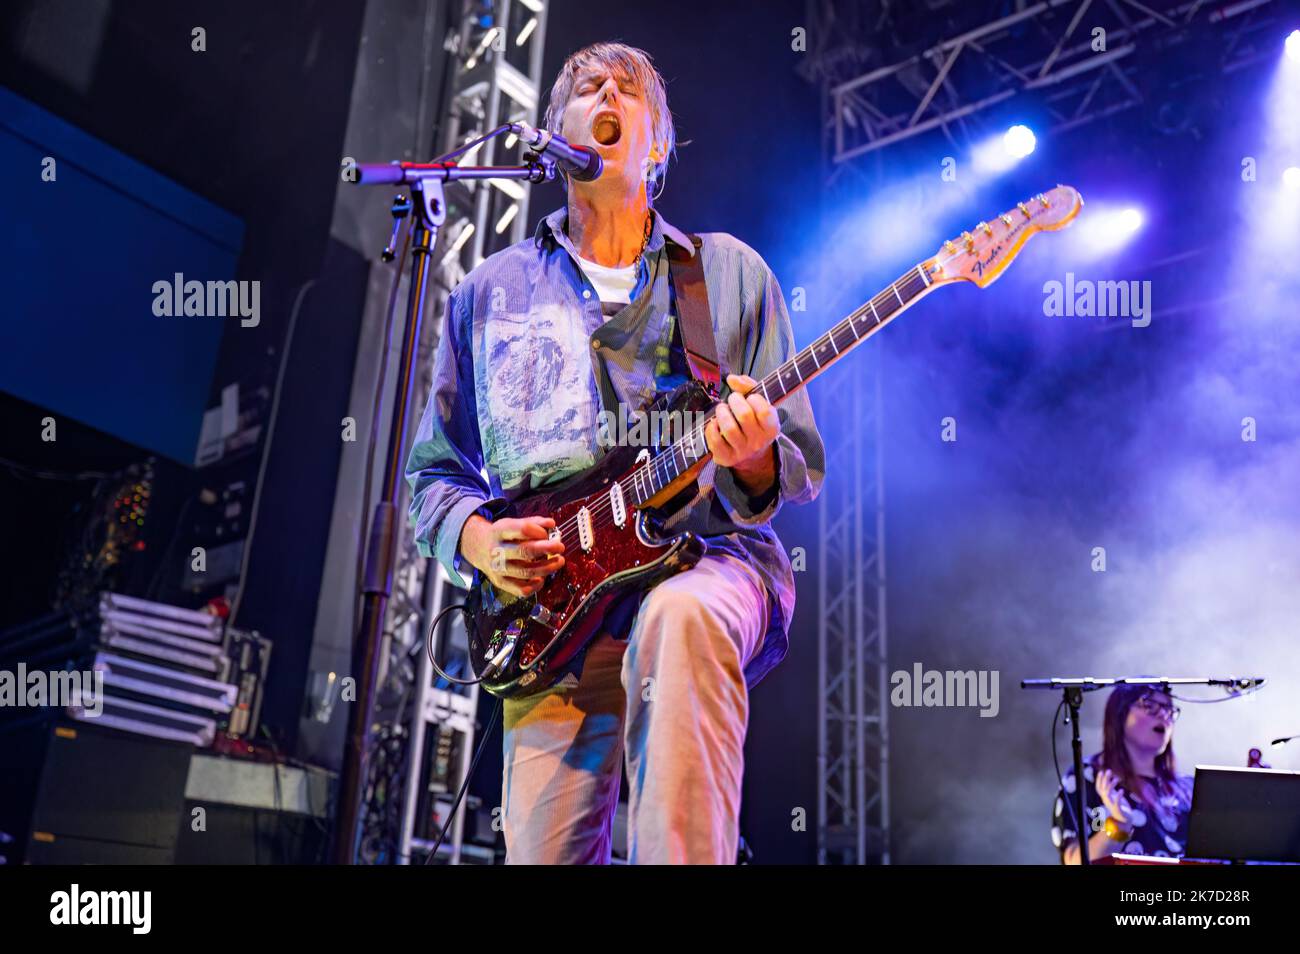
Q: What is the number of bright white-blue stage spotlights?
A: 4